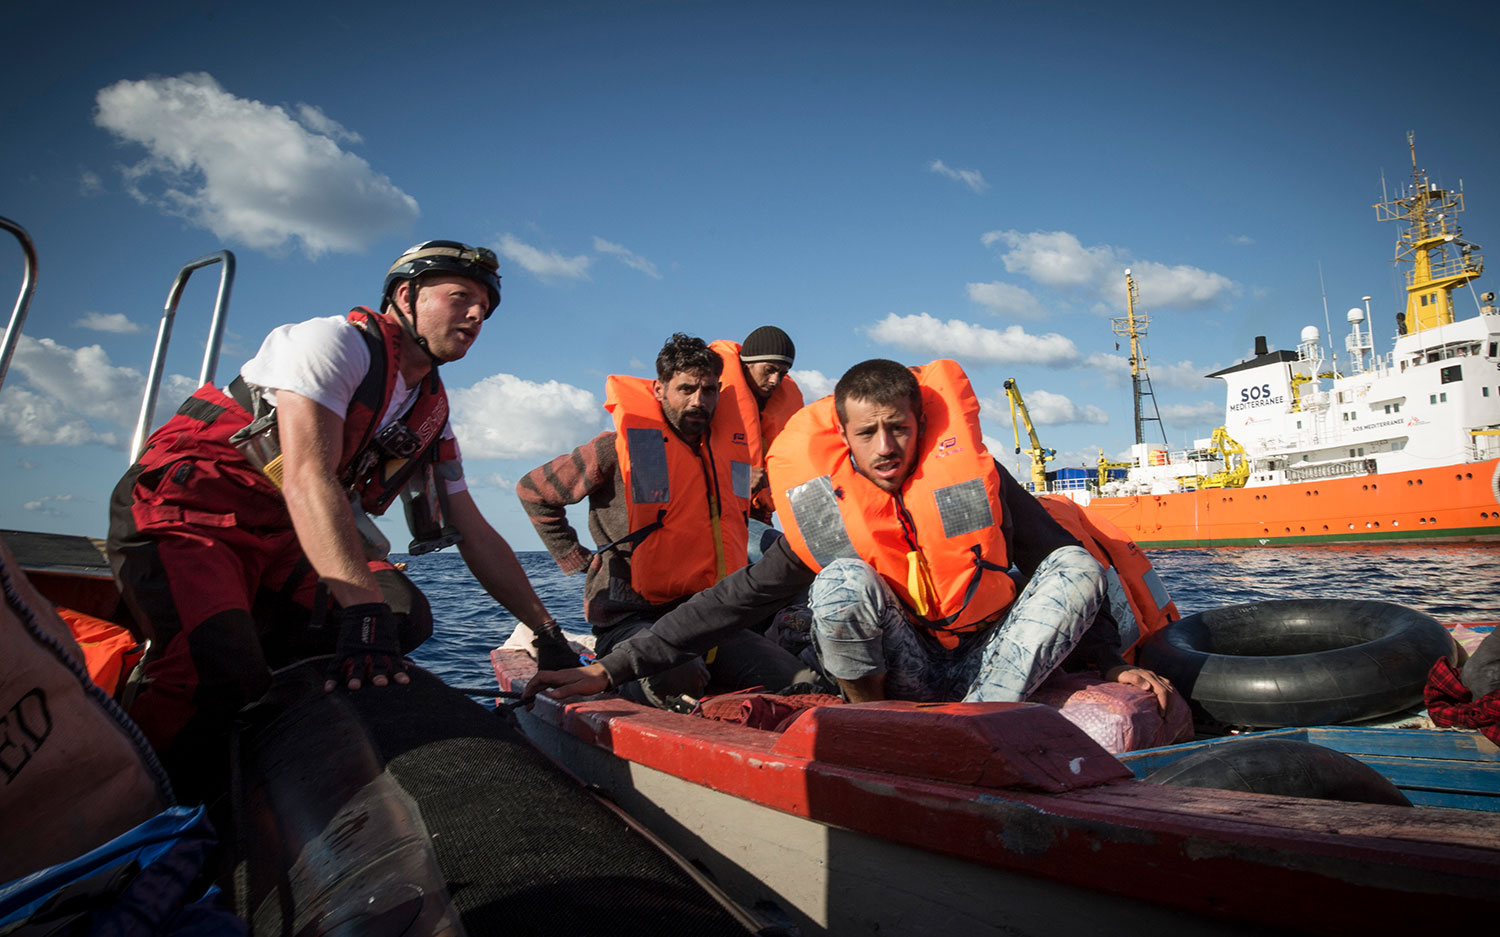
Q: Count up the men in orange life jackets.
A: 3